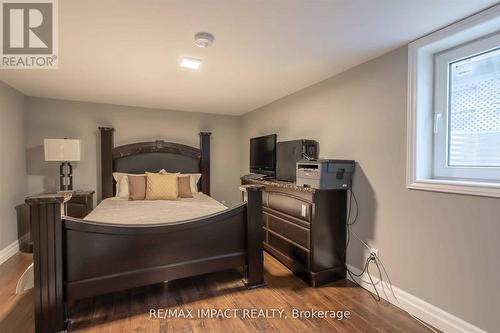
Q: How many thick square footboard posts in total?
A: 2